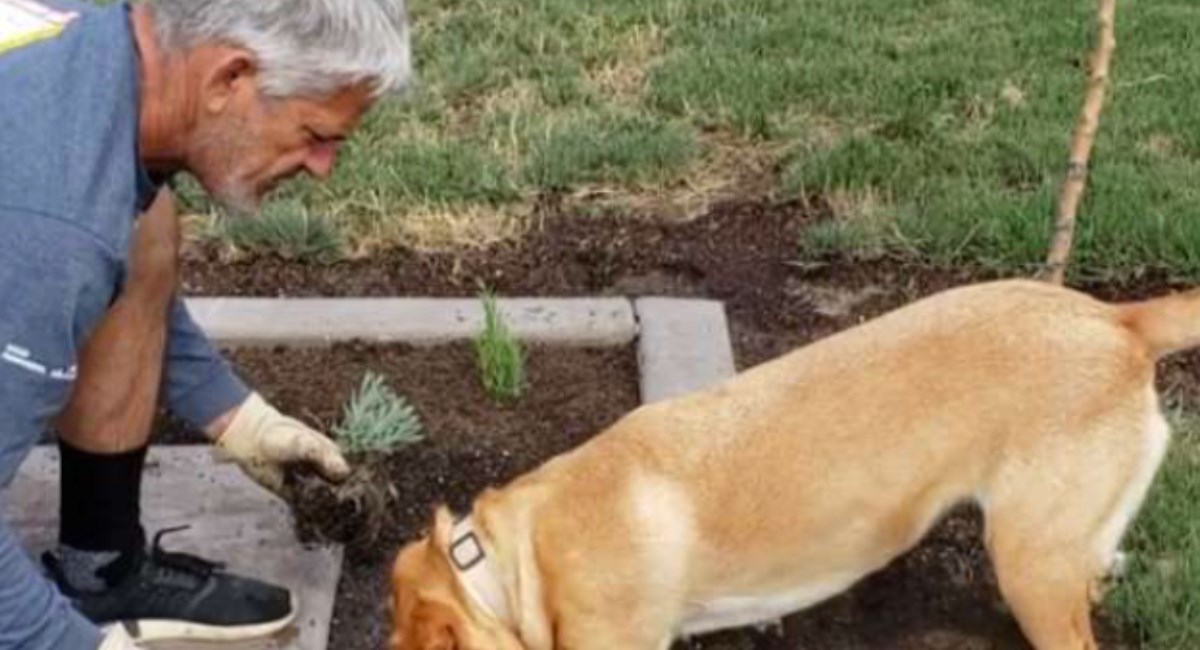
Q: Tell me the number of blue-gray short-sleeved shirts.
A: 0